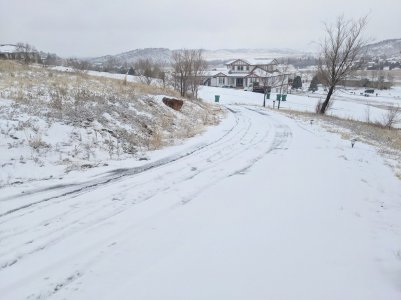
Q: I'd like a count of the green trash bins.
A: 4